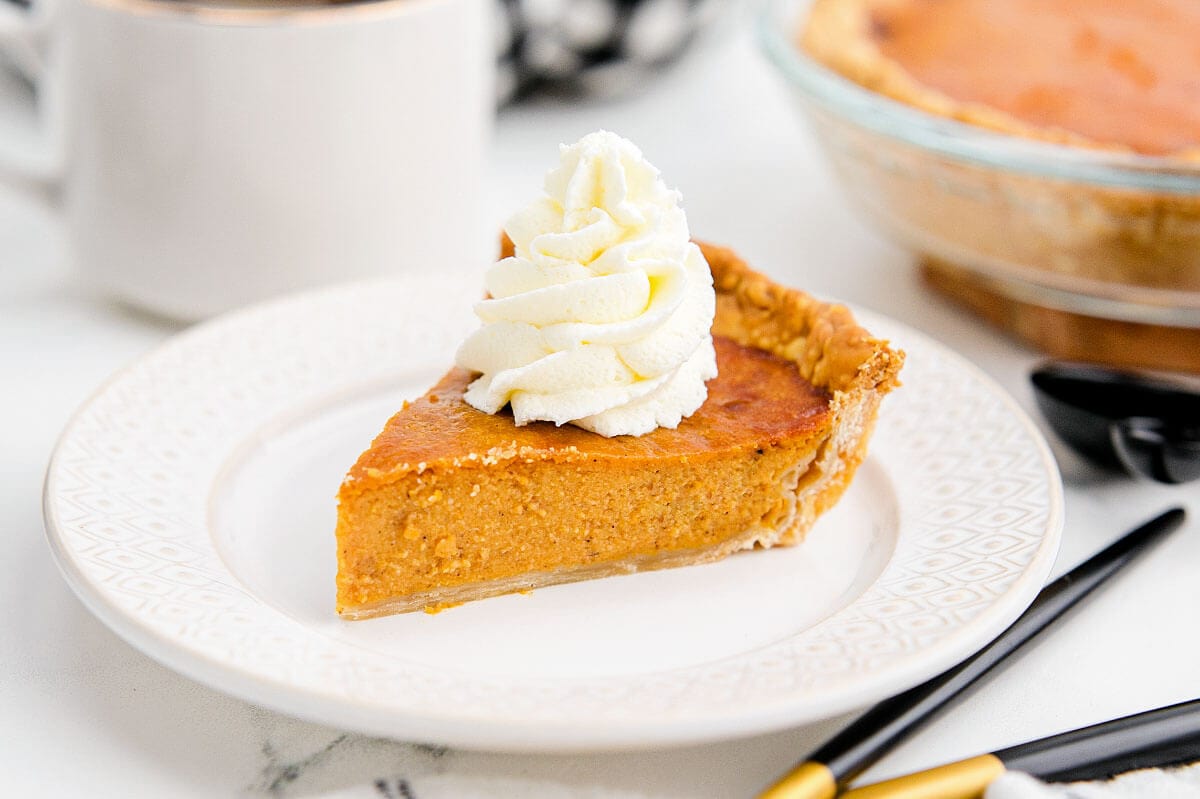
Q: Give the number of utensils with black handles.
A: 2